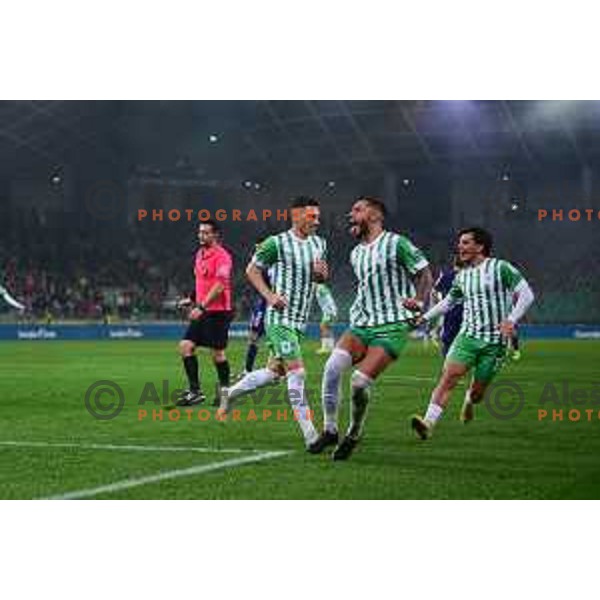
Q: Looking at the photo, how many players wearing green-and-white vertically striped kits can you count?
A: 3